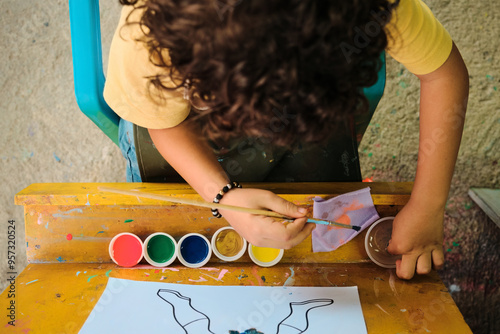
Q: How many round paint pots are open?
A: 5